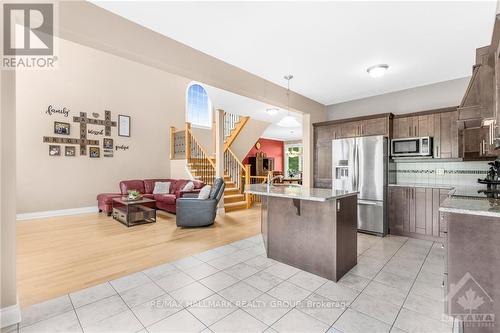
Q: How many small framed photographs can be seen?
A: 5